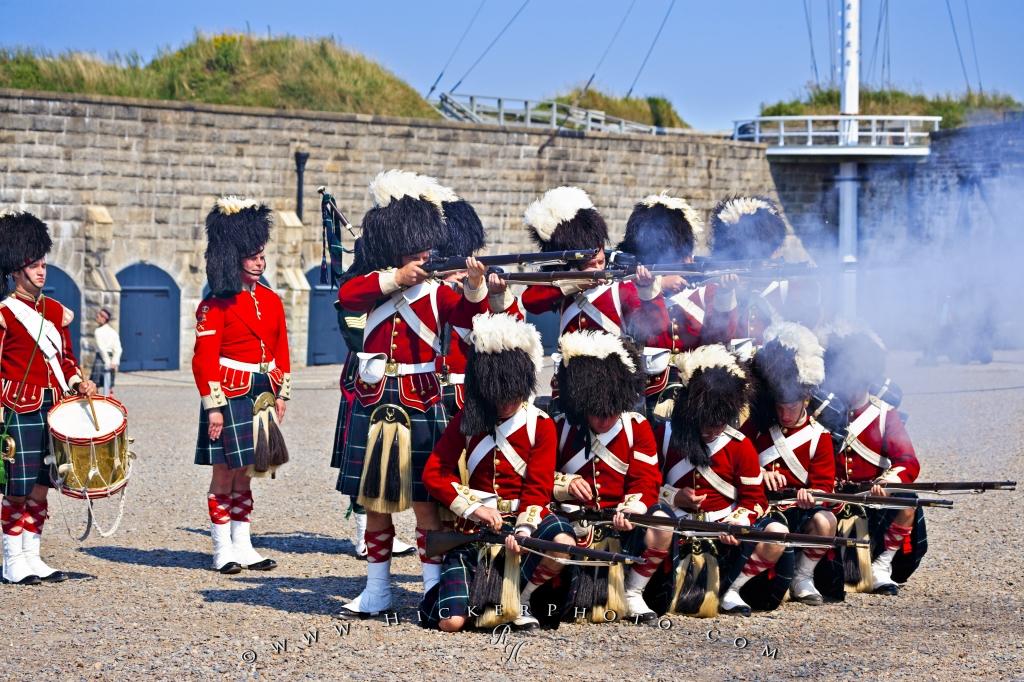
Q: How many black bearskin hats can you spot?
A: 12